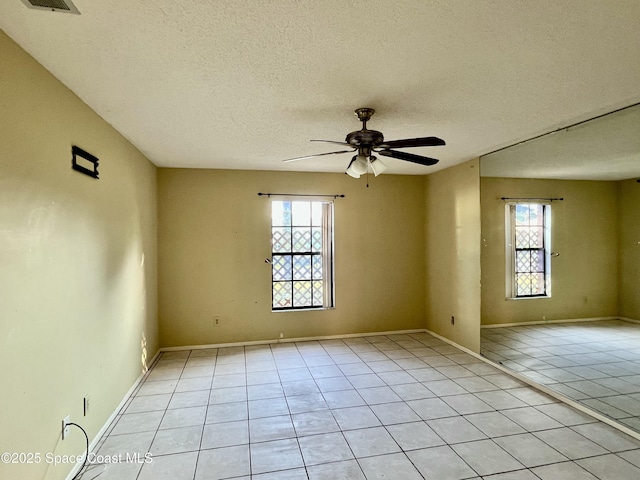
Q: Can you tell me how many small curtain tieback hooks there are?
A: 2